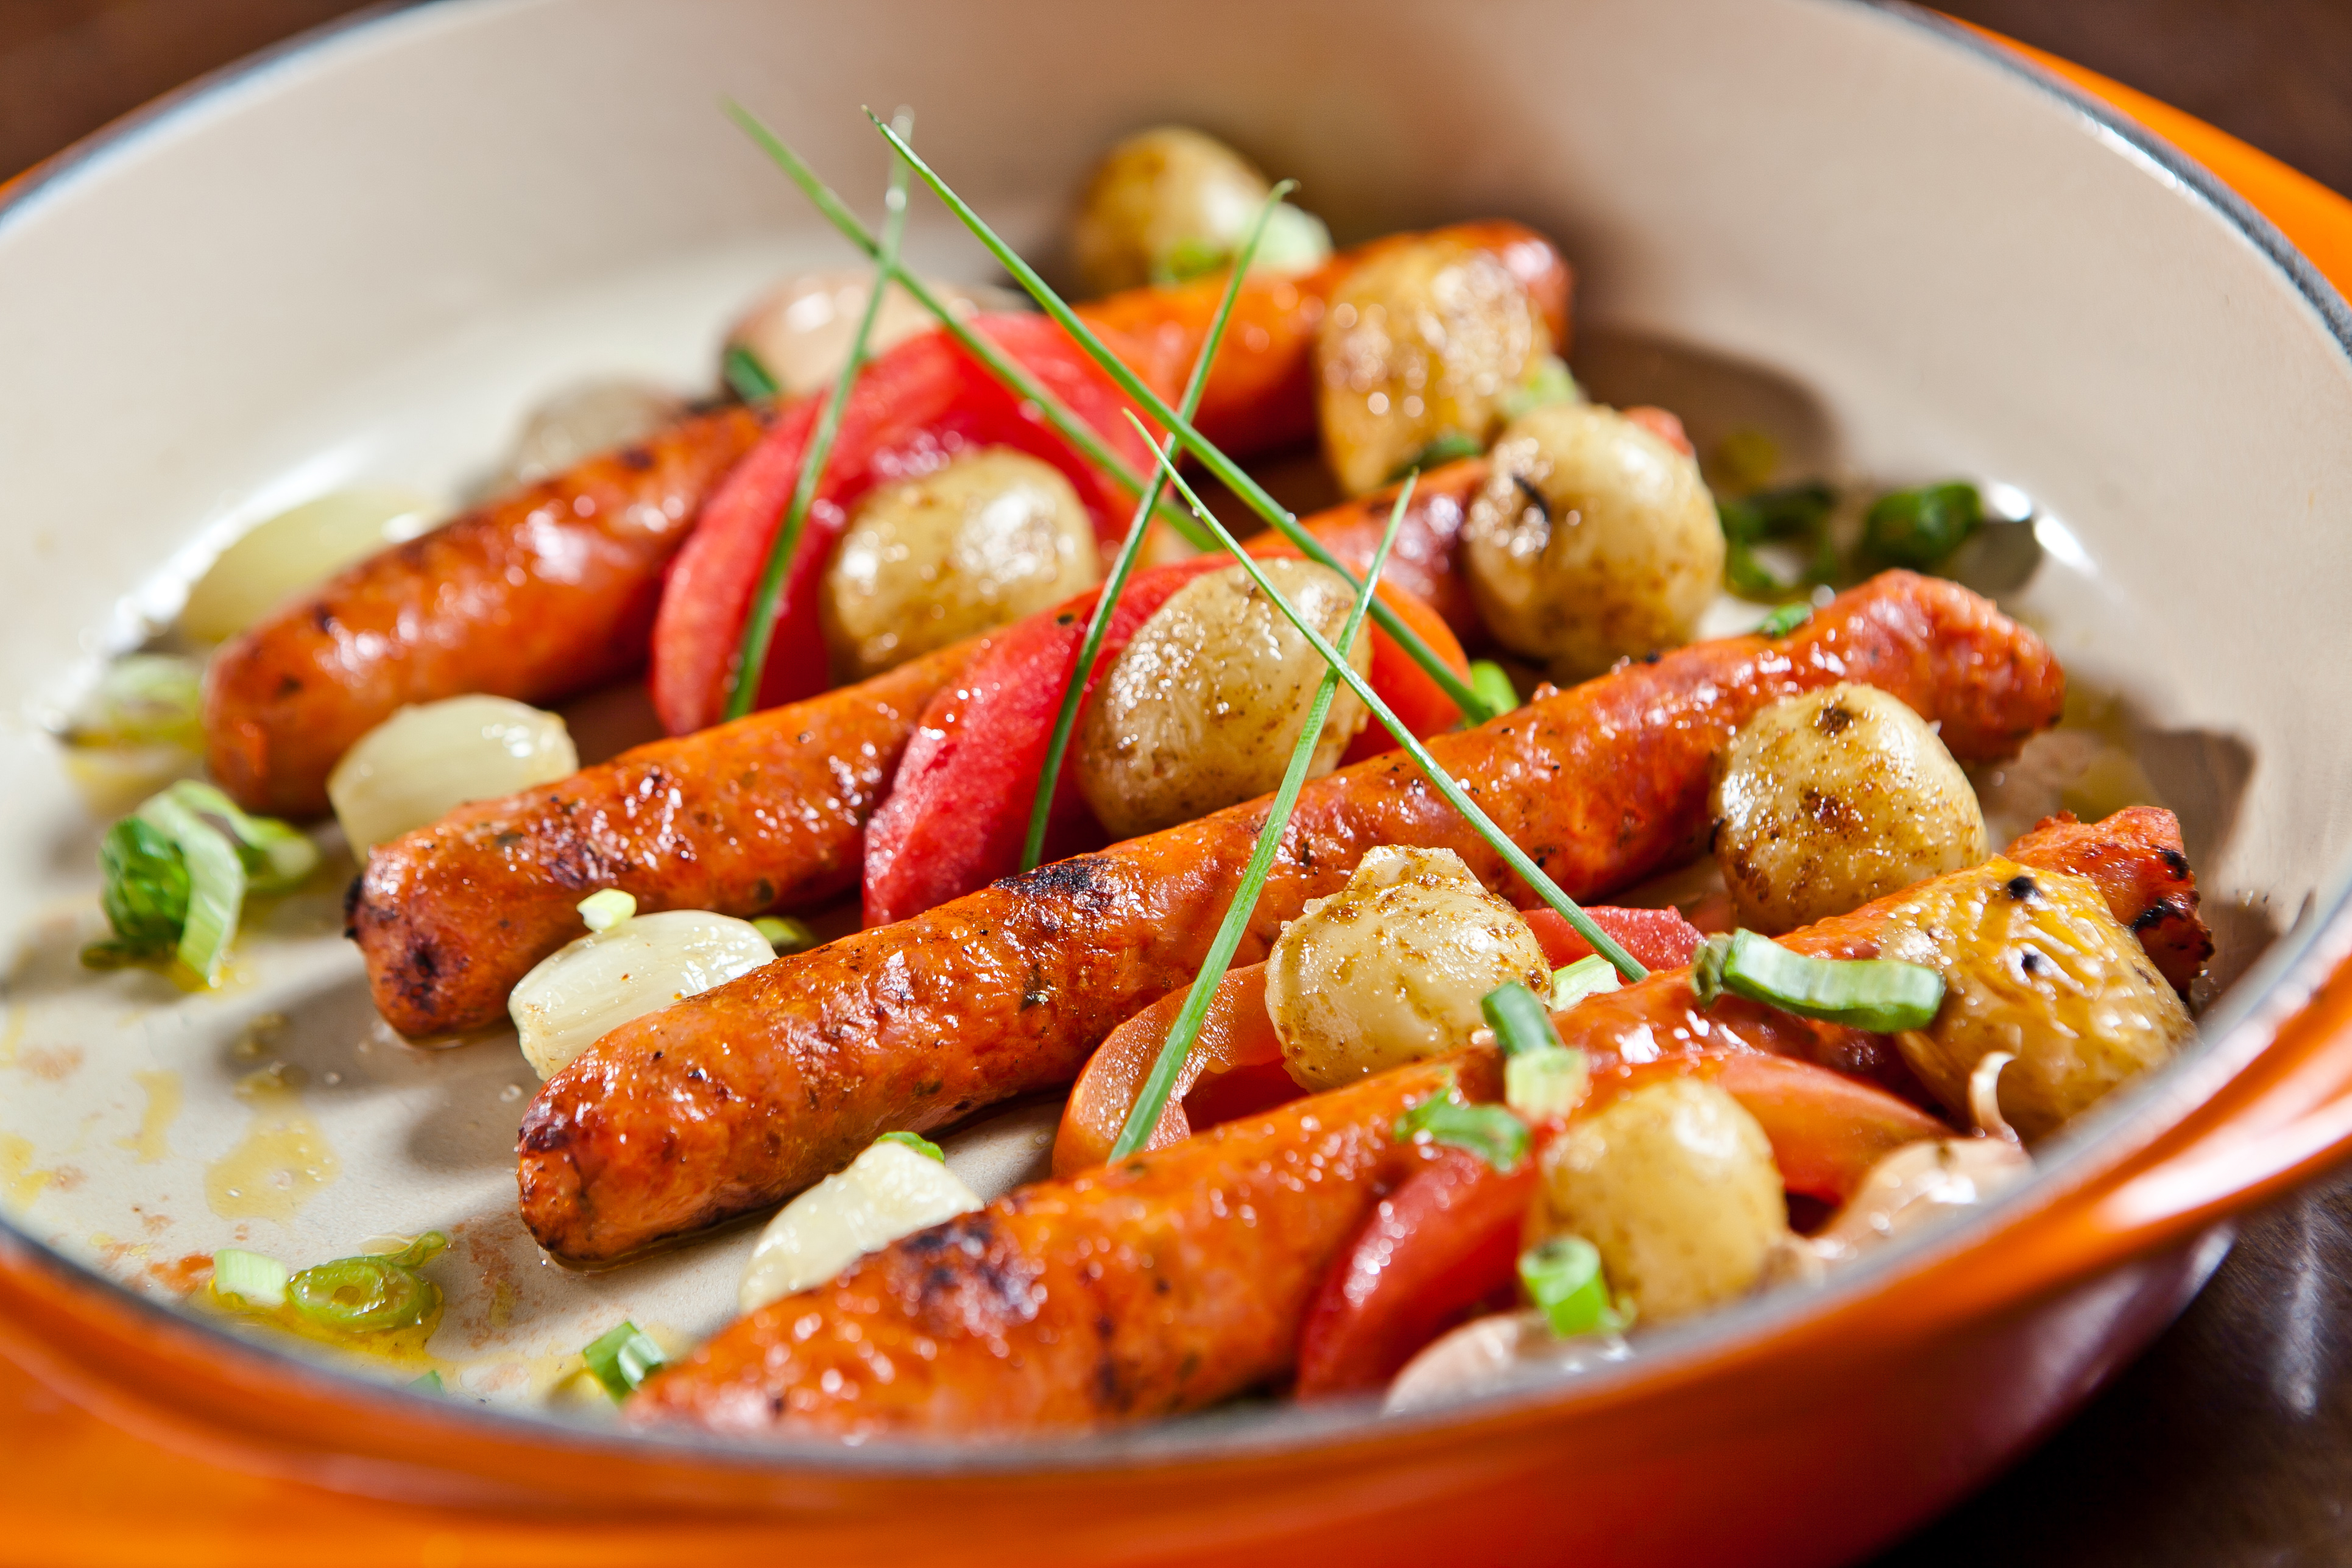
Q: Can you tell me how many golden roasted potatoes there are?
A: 9